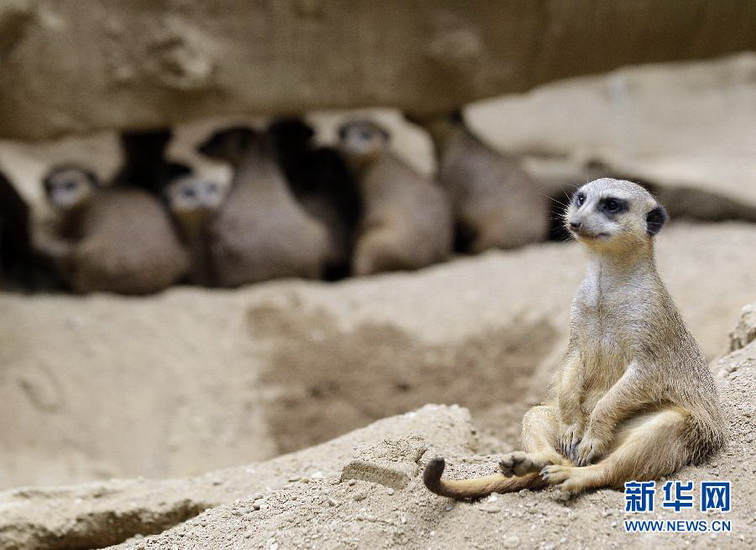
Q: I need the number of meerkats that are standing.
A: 0